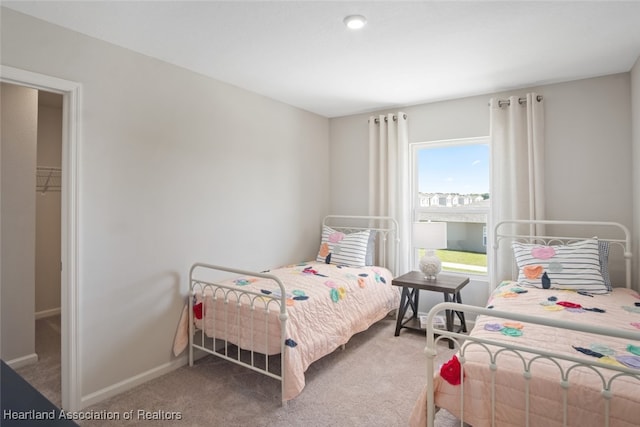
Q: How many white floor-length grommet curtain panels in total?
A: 2